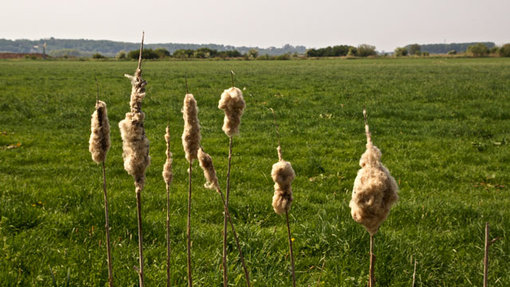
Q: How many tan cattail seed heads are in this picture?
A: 8